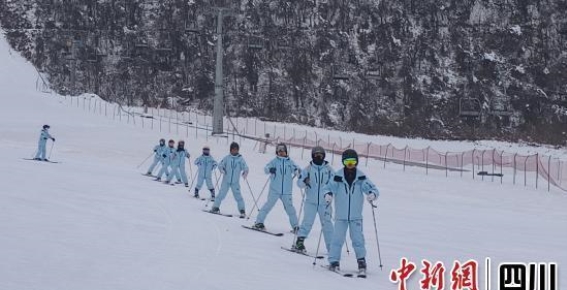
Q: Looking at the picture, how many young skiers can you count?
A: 9